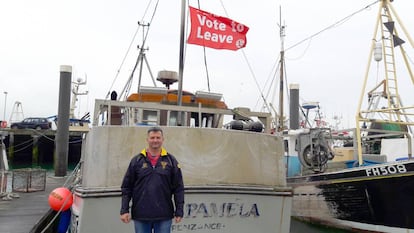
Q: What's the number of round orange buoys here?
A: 1